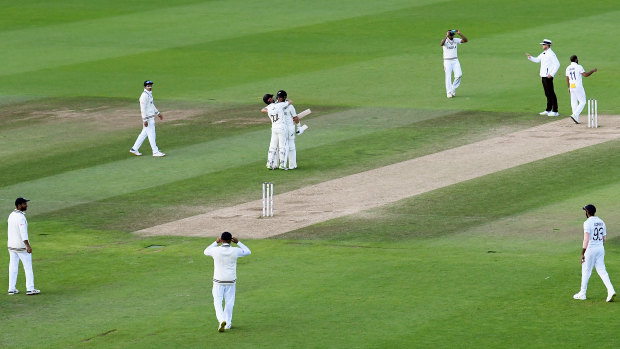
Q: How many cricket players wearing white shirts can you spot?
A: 8